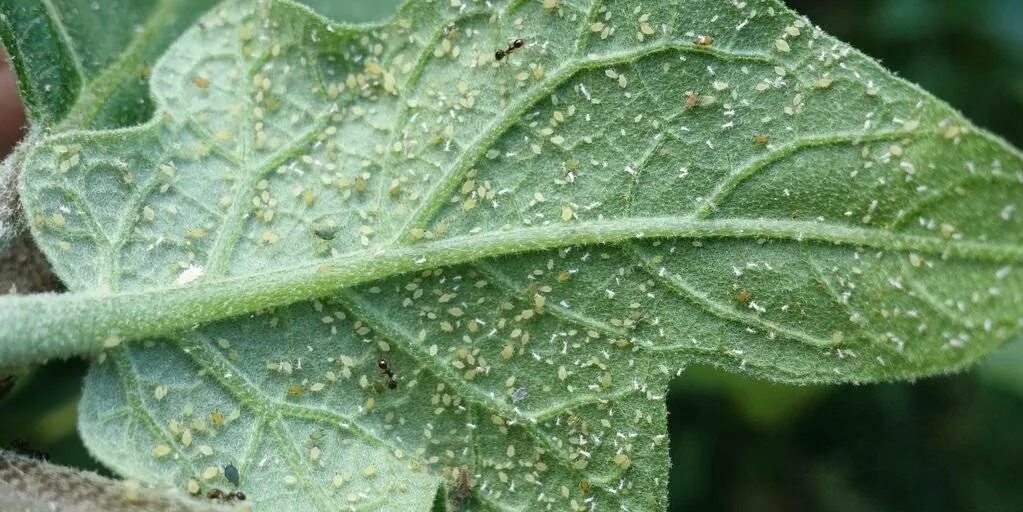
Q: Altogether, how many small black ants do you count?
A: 3